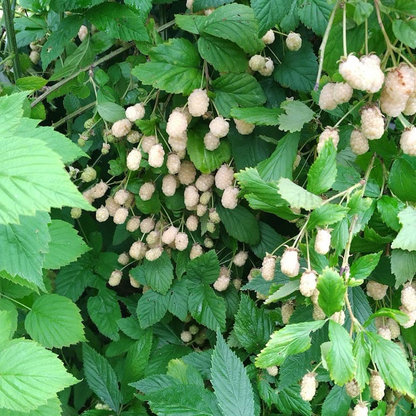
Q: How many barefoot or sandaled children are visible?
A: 0